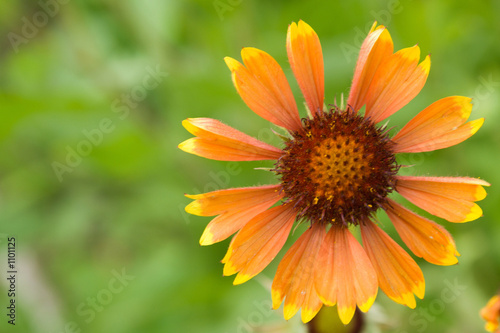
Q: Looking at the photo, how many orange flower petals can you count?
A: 13